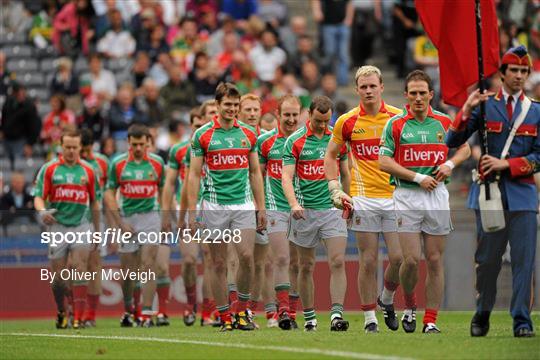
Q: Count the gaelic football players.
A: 13